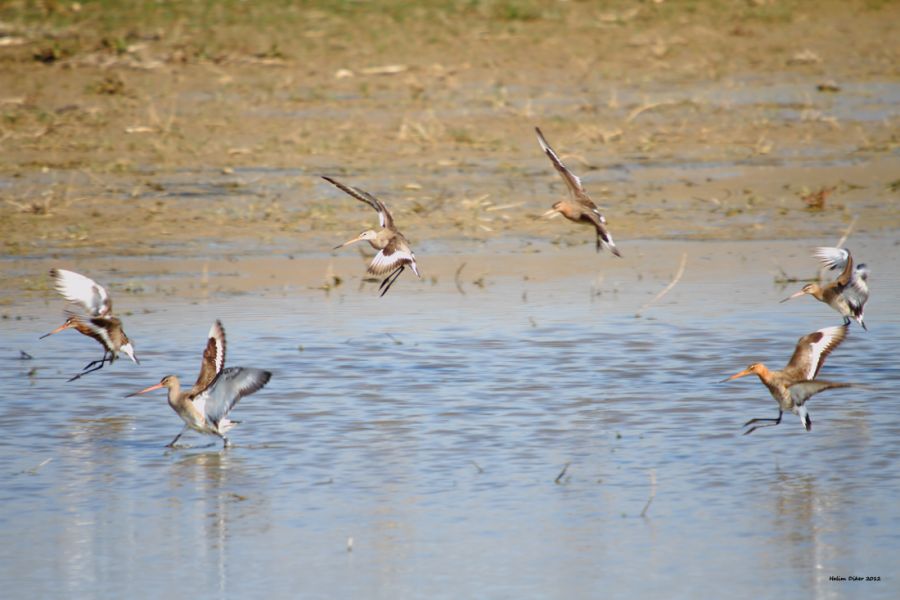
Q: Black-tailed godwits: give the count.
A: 6